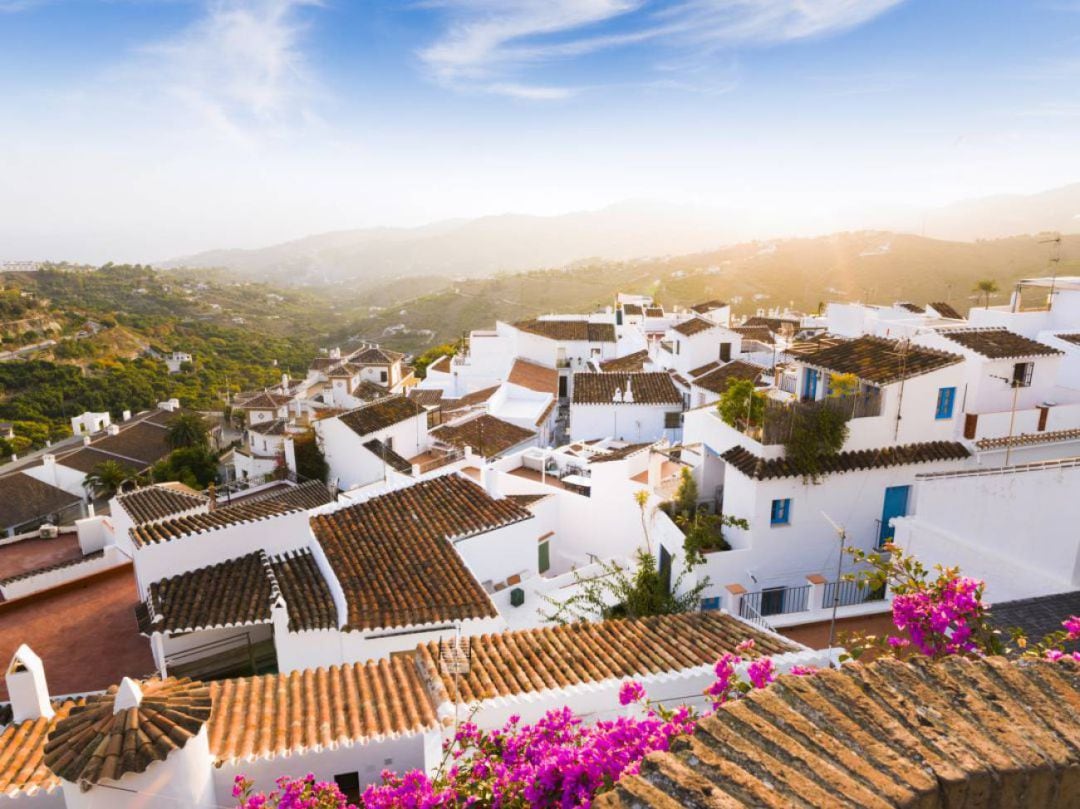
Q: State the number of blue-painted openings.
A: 5